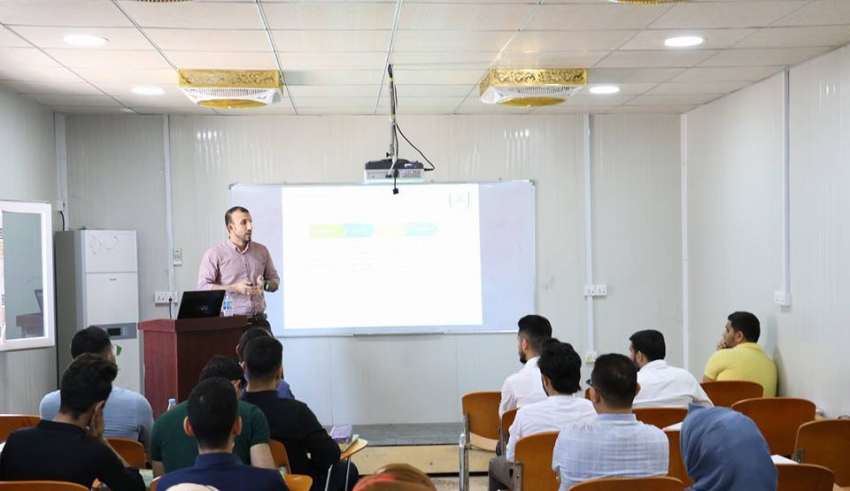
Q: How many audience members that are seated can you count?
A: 14